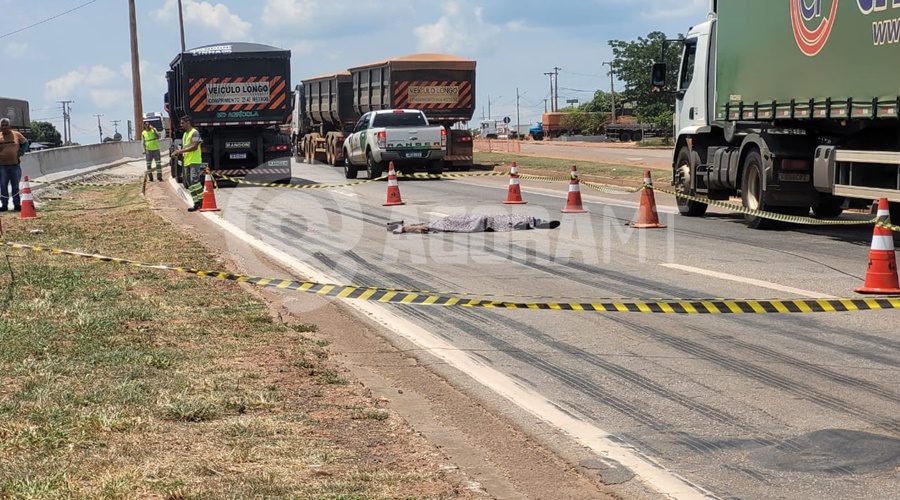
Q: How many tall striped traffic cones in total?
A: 7